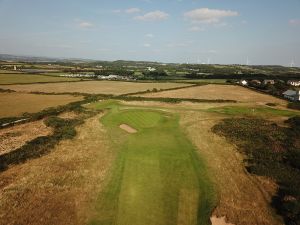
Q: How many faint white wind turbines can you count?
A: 5